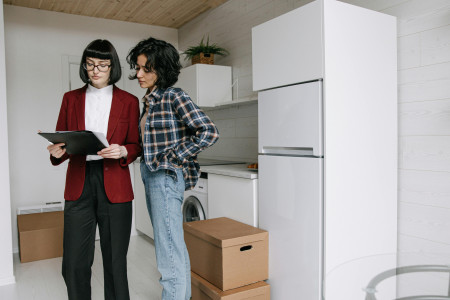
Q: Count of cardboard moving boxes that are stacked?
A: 2